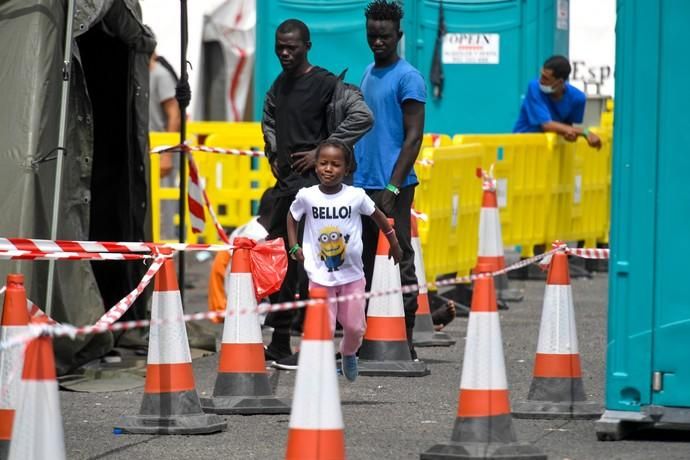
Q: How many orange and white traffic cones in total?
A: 10